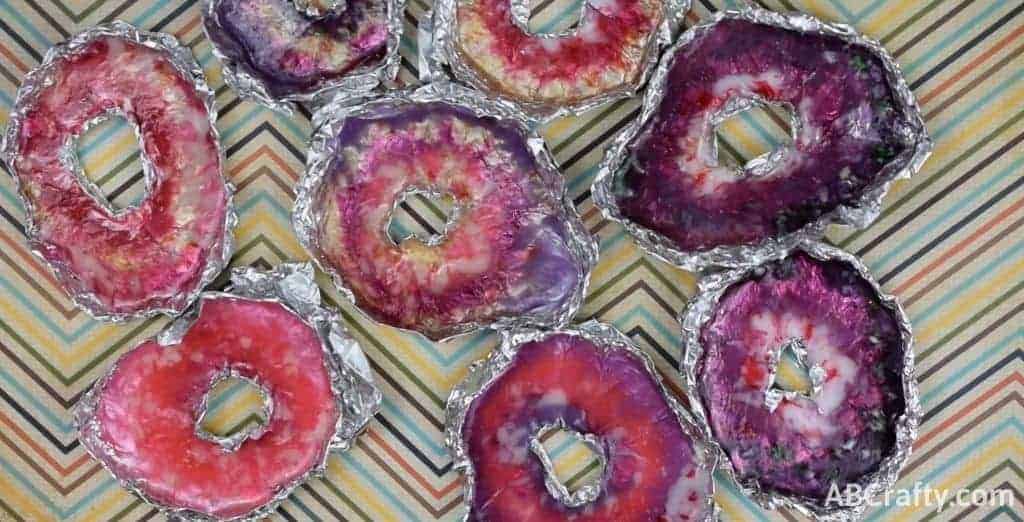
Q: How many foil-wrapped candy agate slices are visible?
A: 8